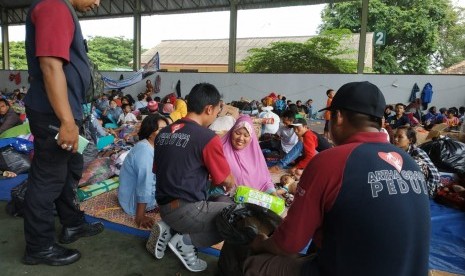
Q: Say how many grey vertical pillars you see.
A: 4